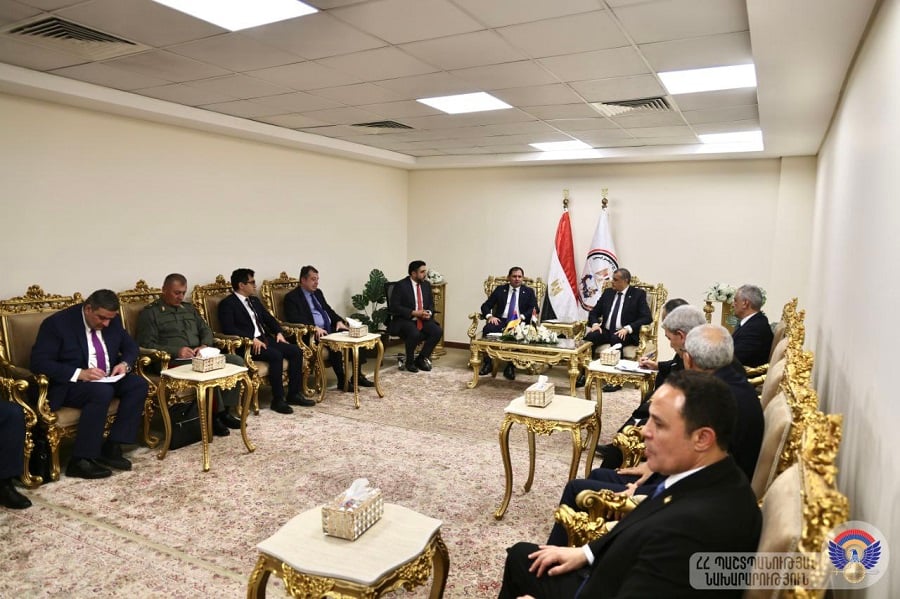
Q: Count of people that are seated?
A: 13